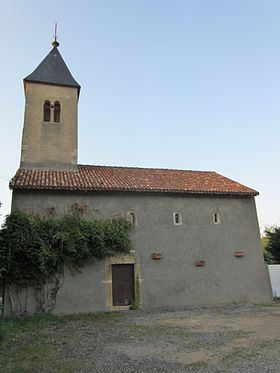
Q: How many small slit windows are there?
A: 3